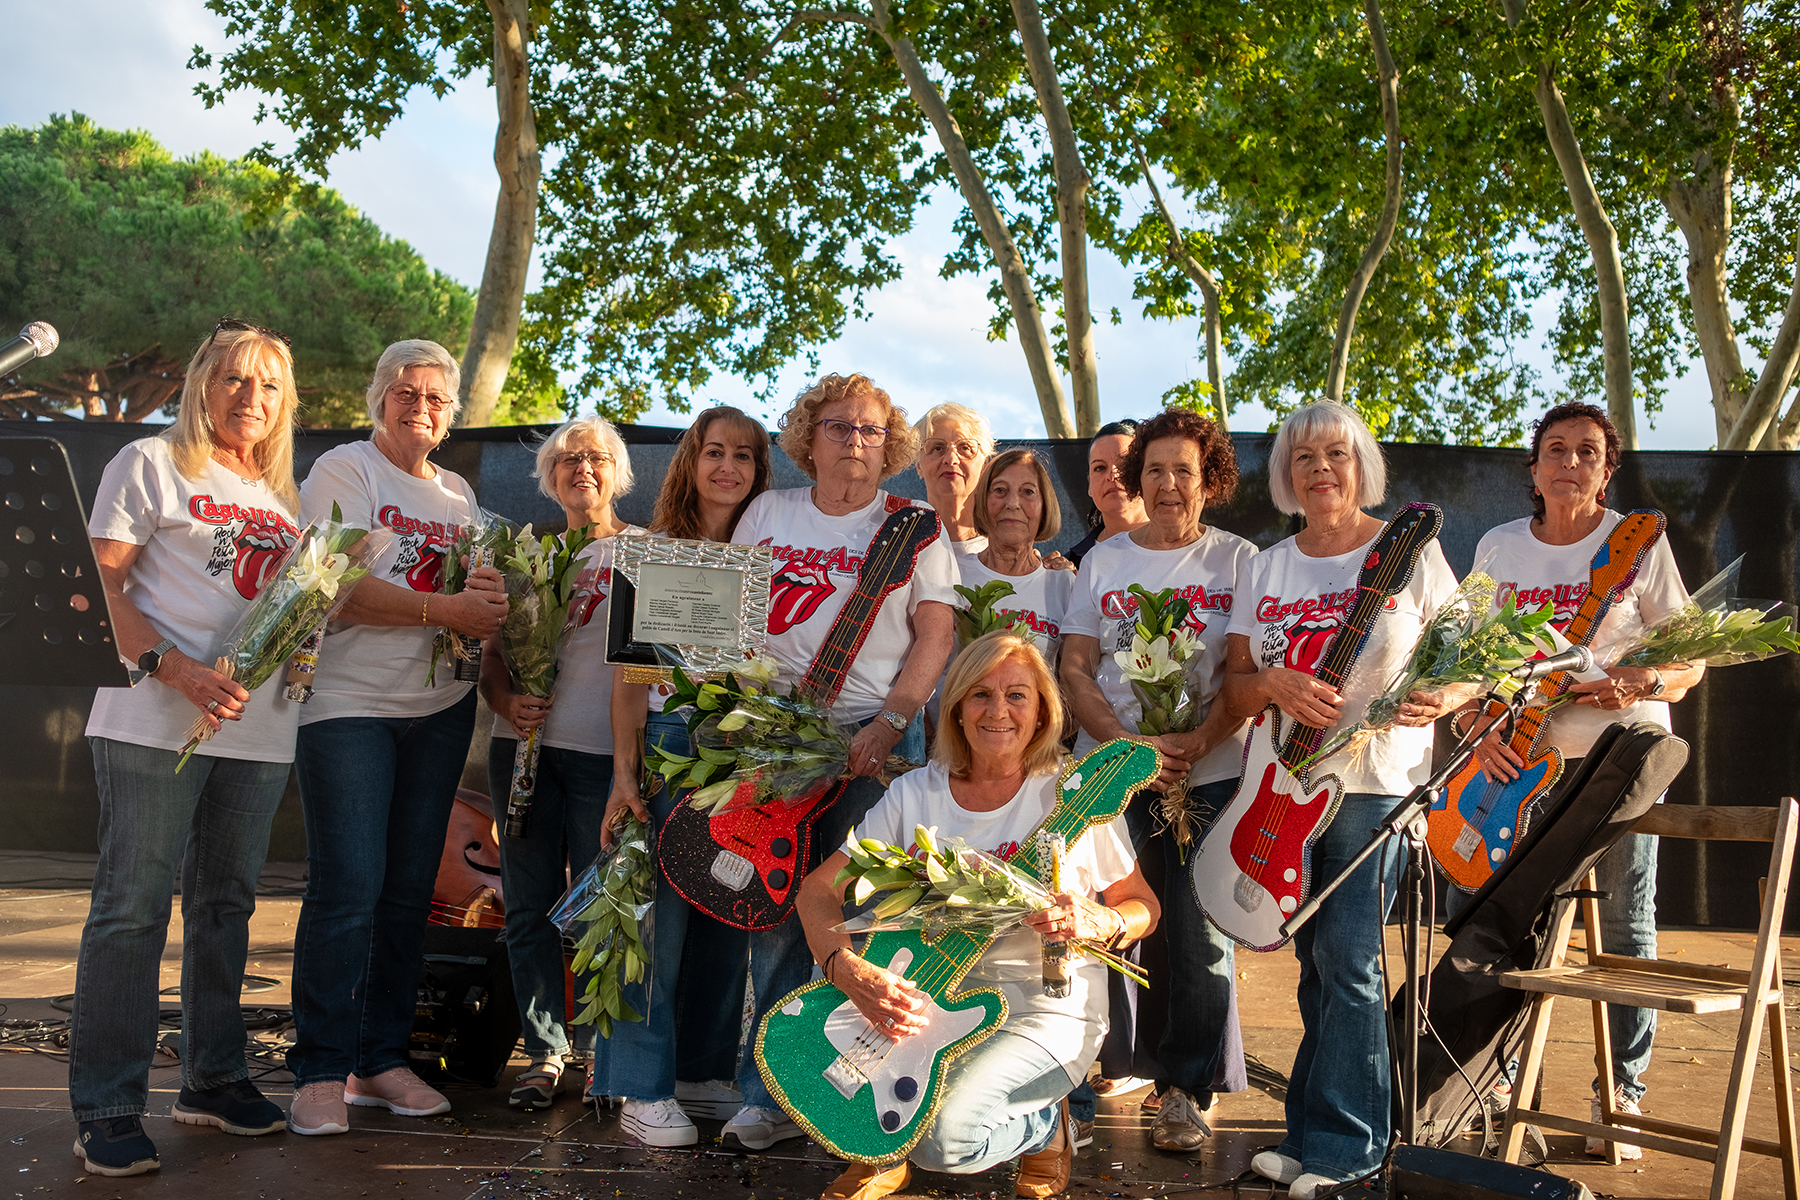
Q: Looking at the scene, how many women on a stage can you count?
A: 12